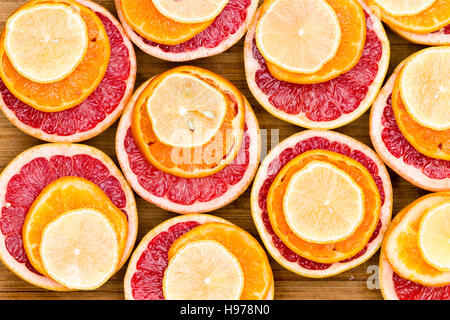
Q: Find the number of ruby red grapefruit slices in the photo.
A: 10